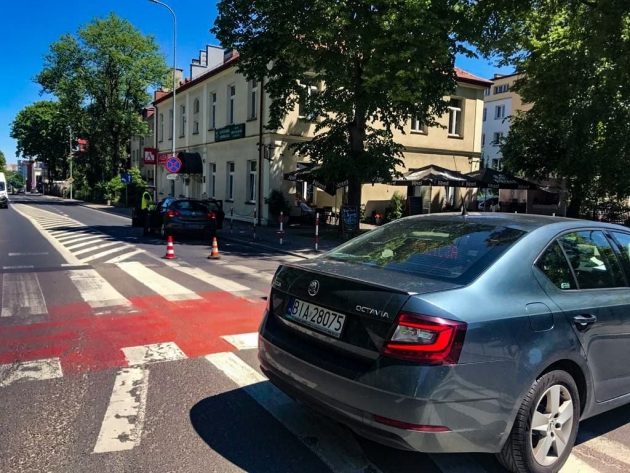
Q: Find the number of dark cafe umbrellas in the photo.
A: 3